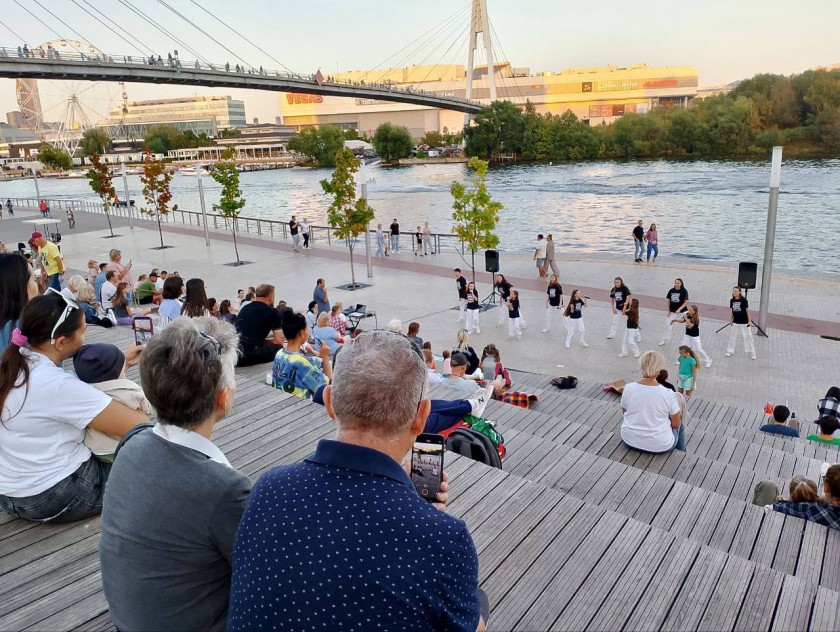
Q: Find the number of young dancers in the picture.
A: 11